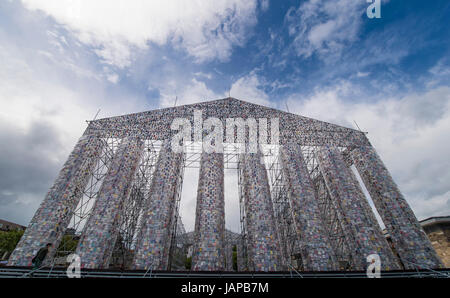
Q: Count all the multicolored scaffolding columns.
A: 8